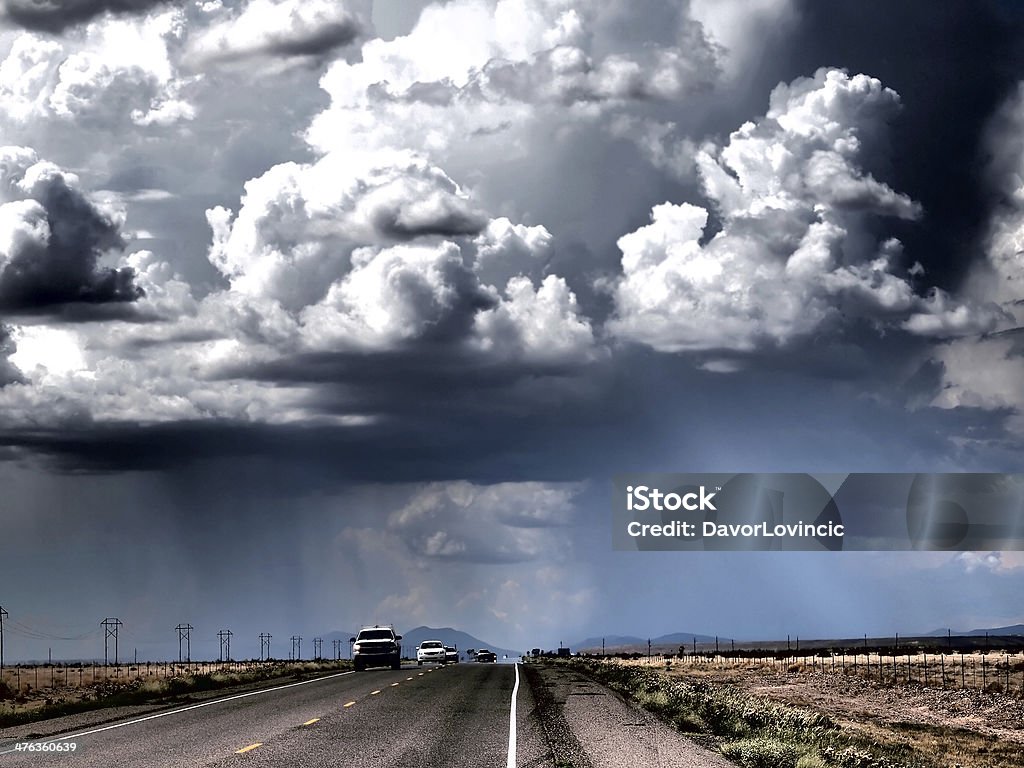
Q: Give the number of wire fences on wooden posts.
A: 2